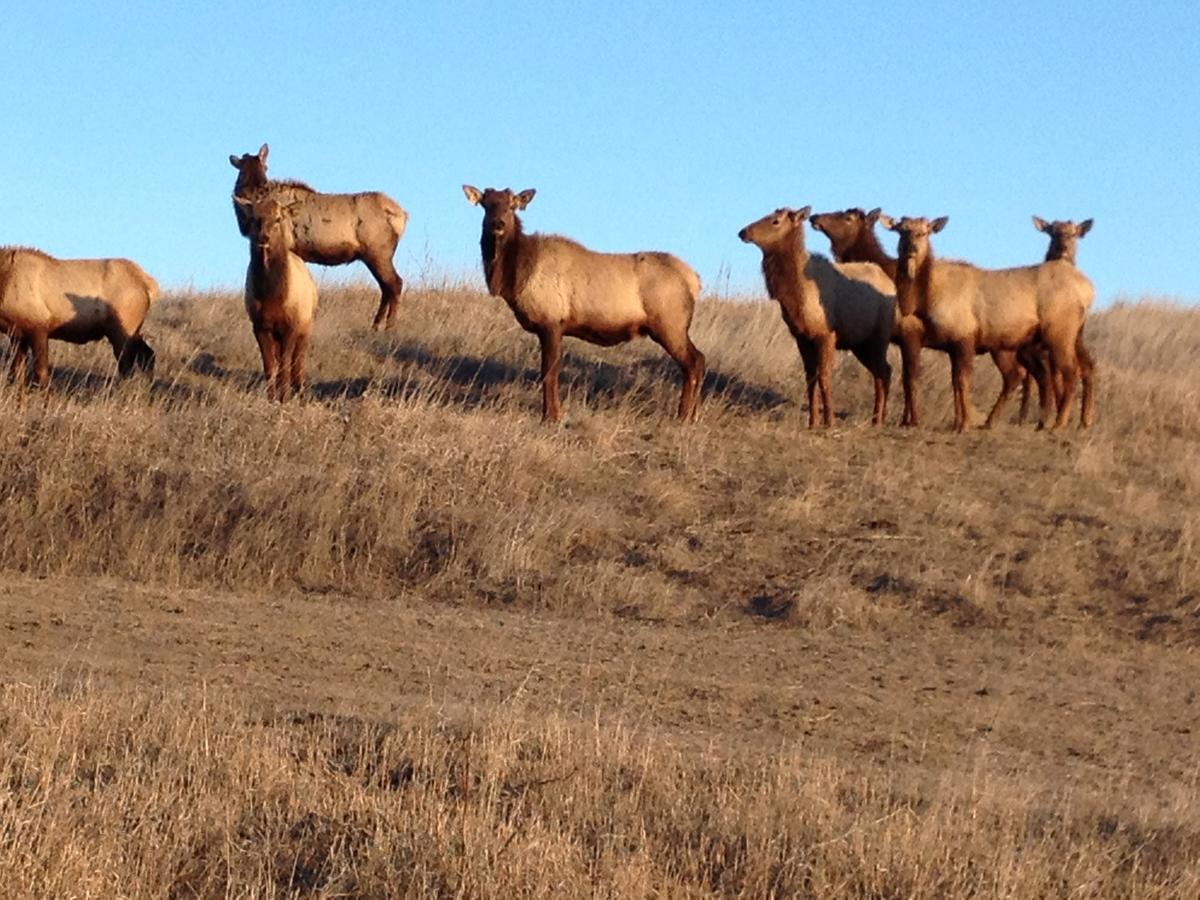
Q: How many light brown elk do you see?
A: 8